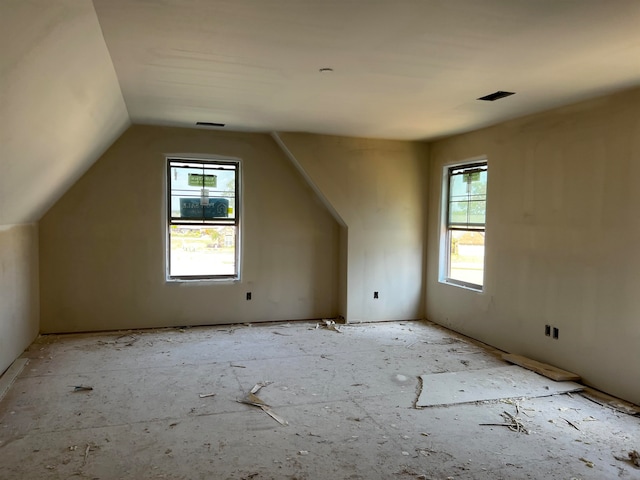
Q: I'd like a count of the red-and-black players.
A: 0